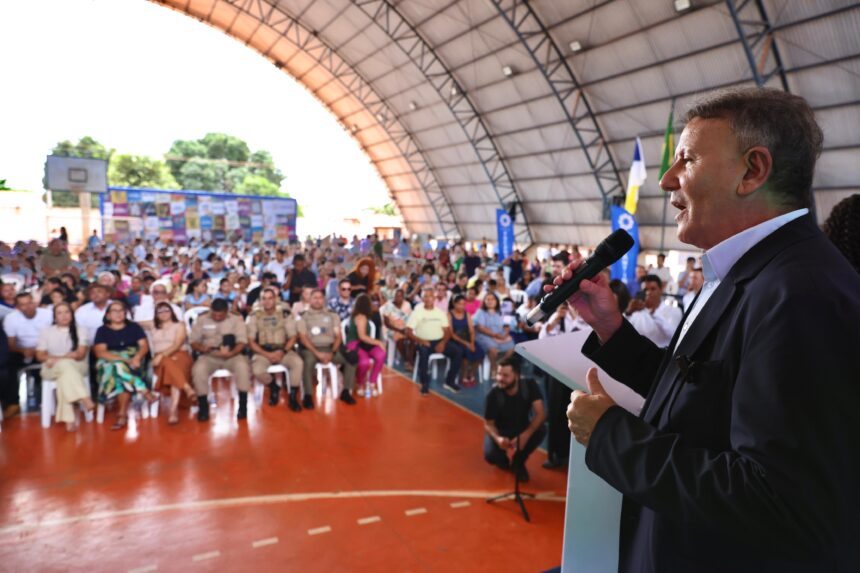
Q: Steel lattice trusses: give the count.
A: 4